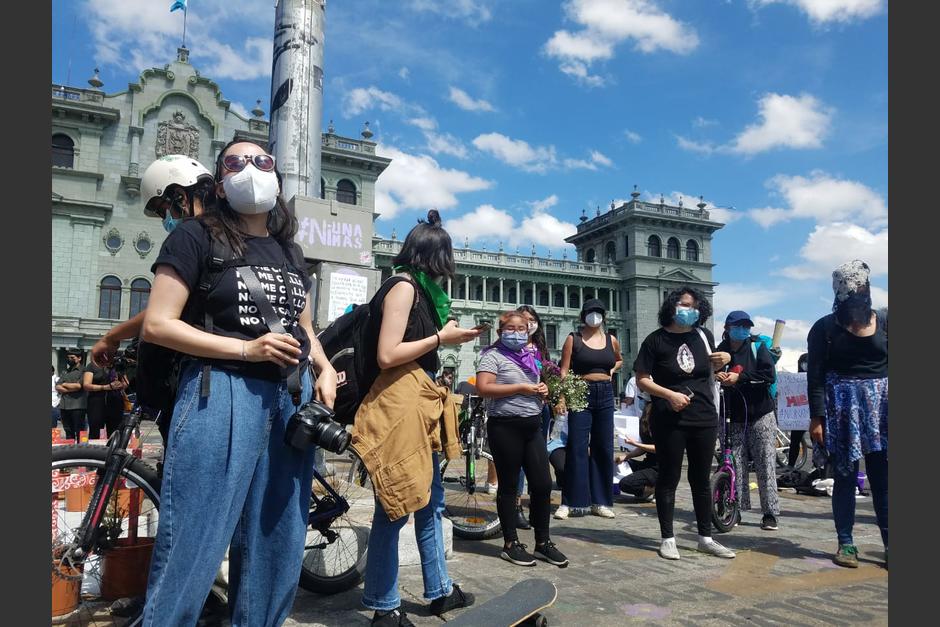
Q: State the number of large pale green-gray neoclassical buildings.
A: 1